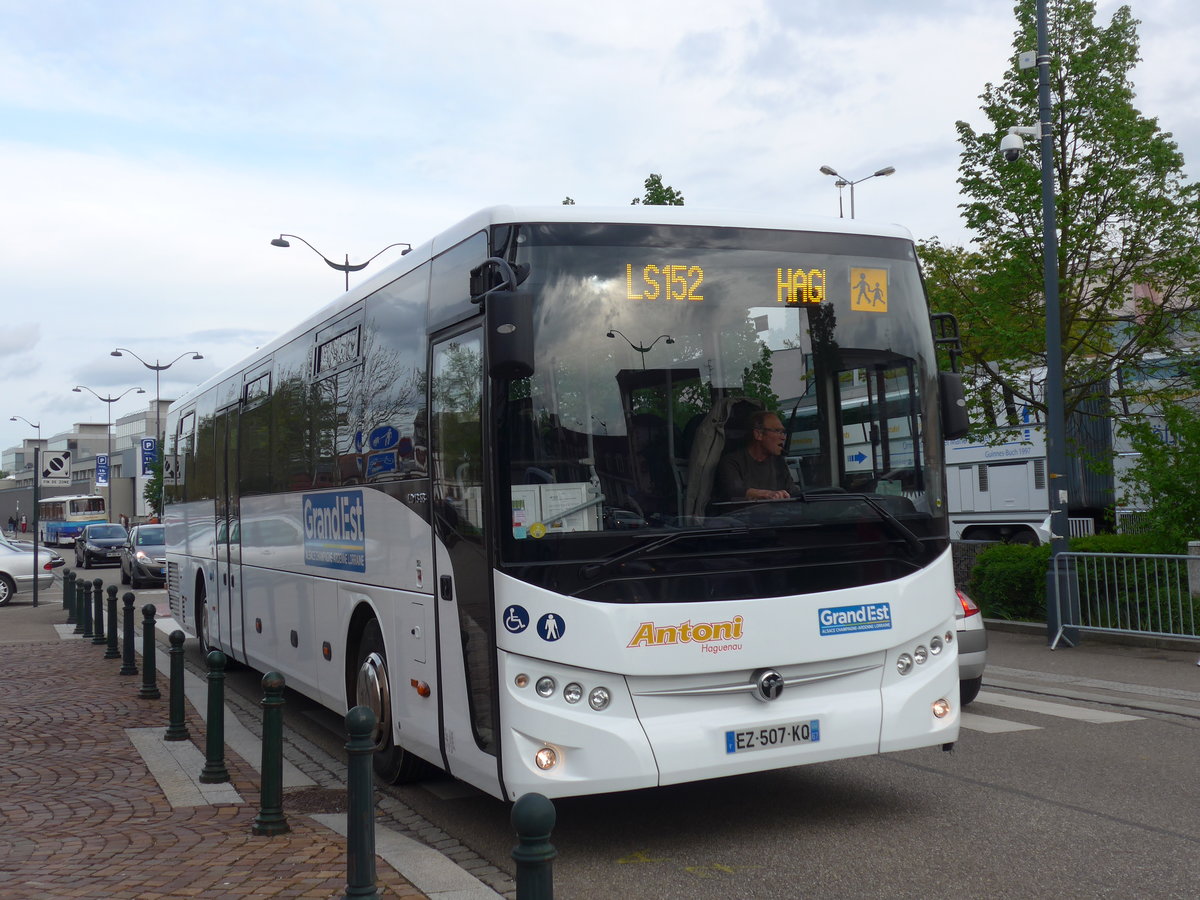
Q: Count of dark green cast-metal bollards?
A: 13